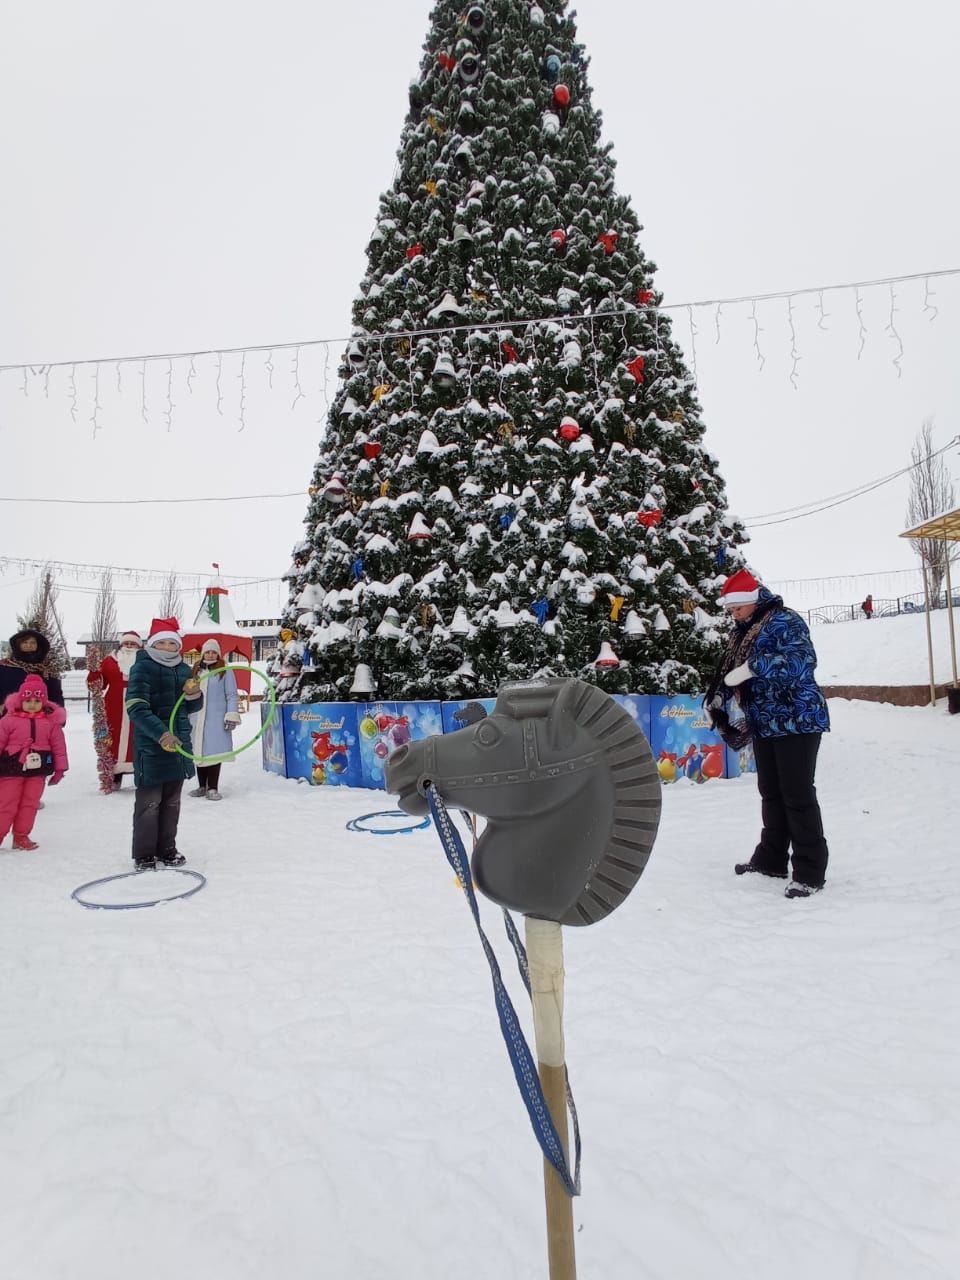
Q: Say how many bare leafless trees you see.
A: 4